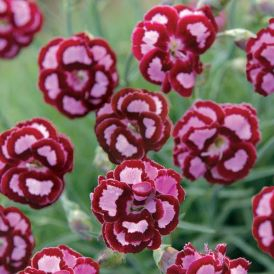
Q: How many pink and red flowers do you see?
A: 12